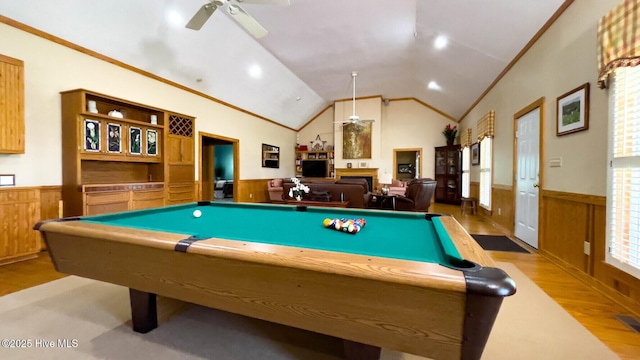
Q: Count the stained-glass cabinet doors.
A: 4